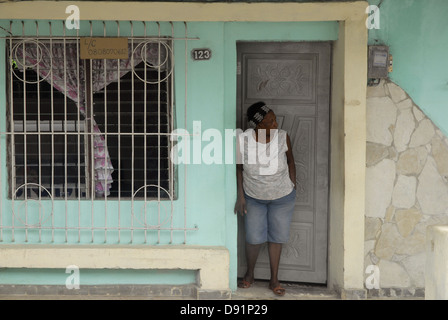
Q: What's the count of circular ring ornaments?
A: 8